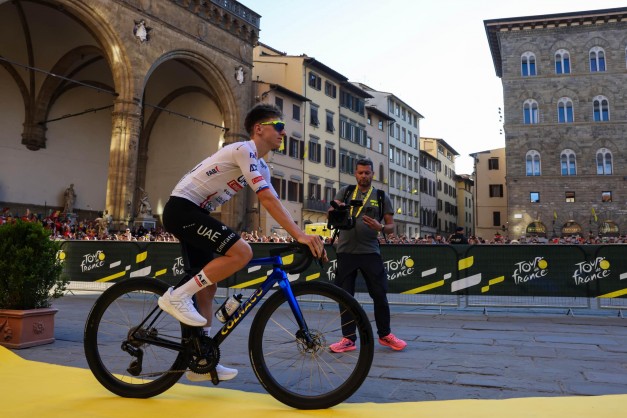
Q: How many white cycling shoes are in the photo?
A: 2